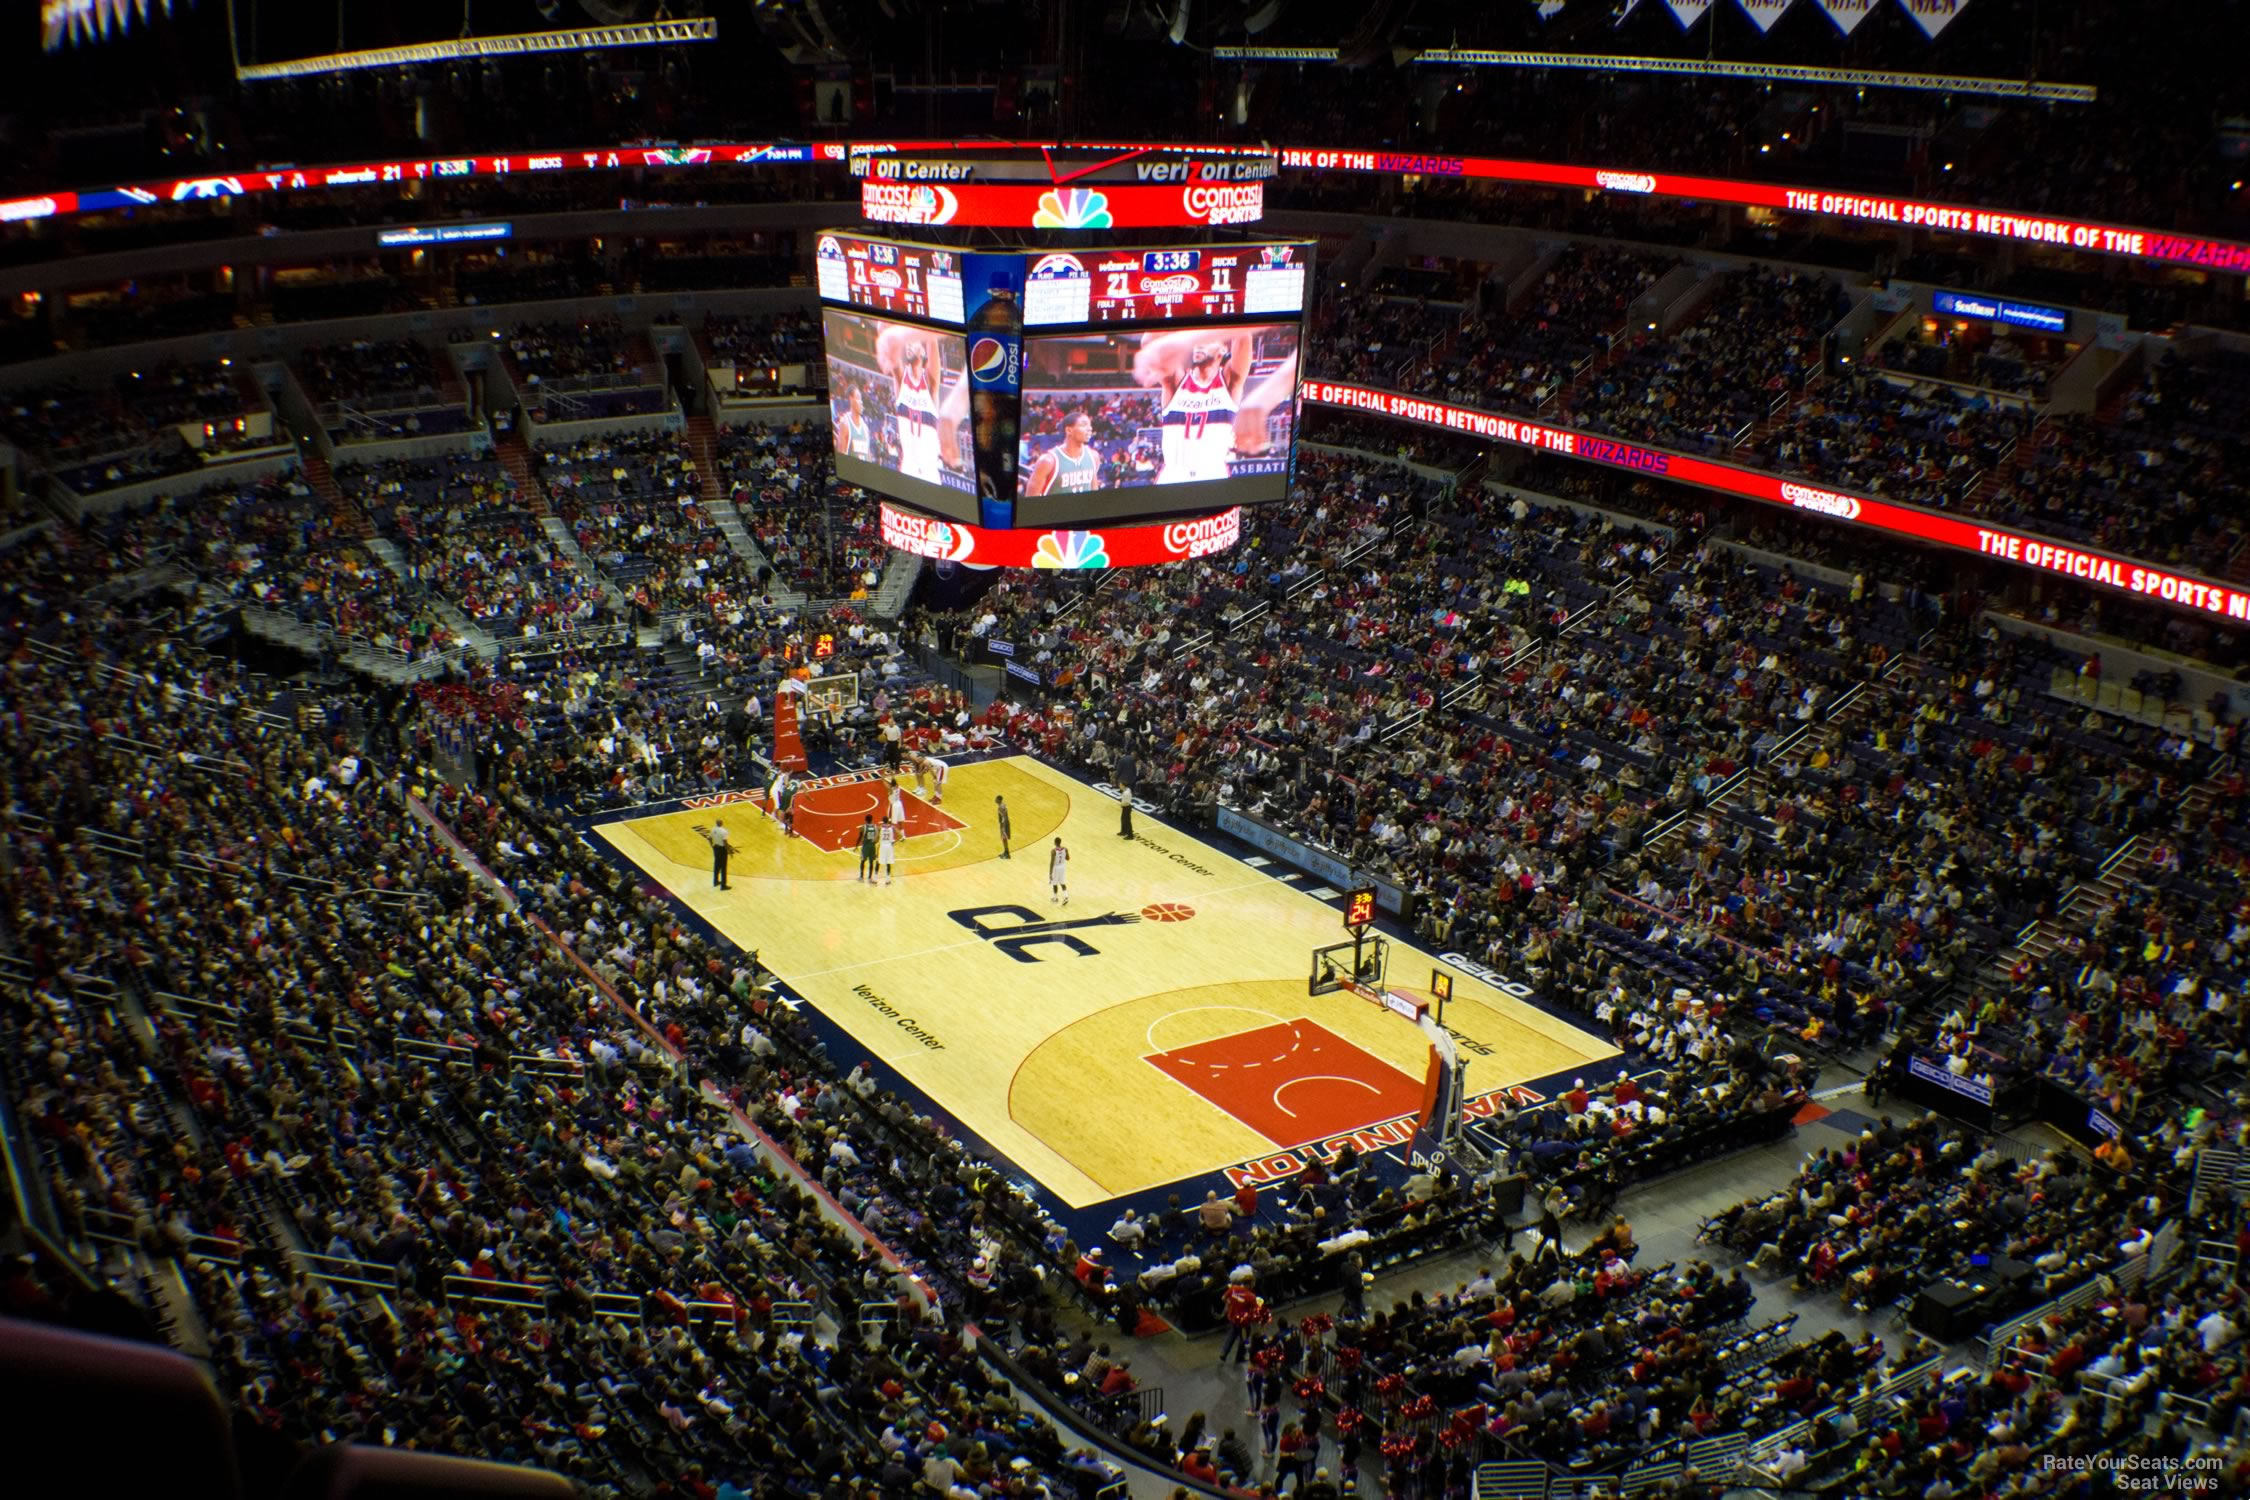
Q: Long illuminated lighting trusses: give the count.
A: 2